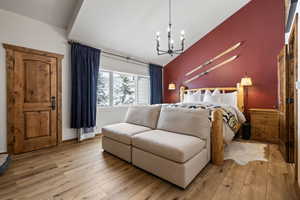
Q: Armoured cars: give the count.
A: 0